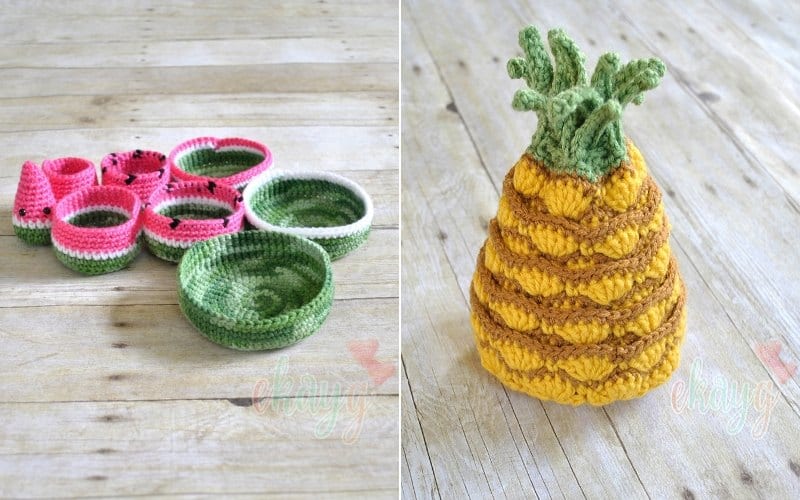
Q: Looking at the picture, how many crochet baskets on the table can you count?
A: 7